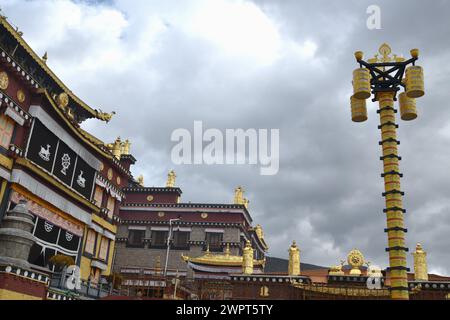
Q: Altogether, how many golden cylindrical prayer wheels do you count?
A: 4